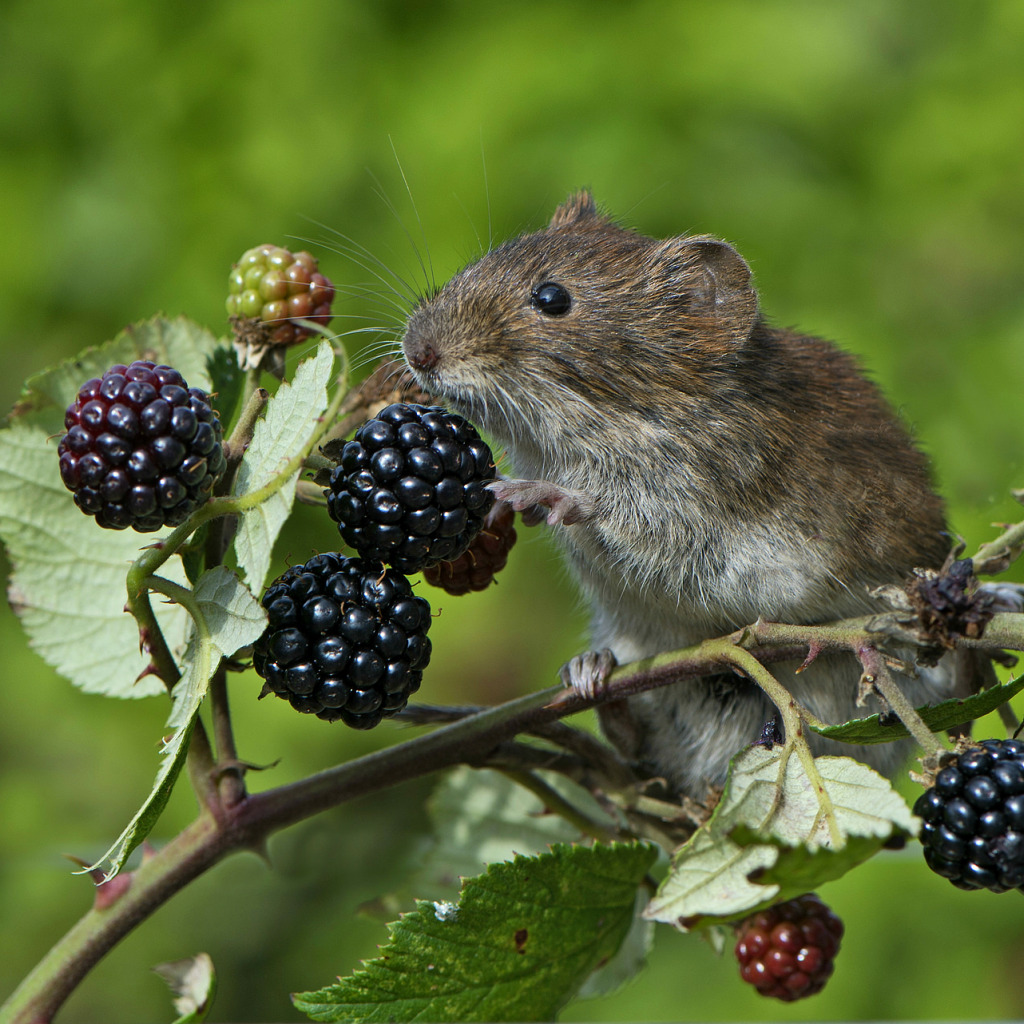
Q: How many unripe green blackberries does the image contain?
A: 1